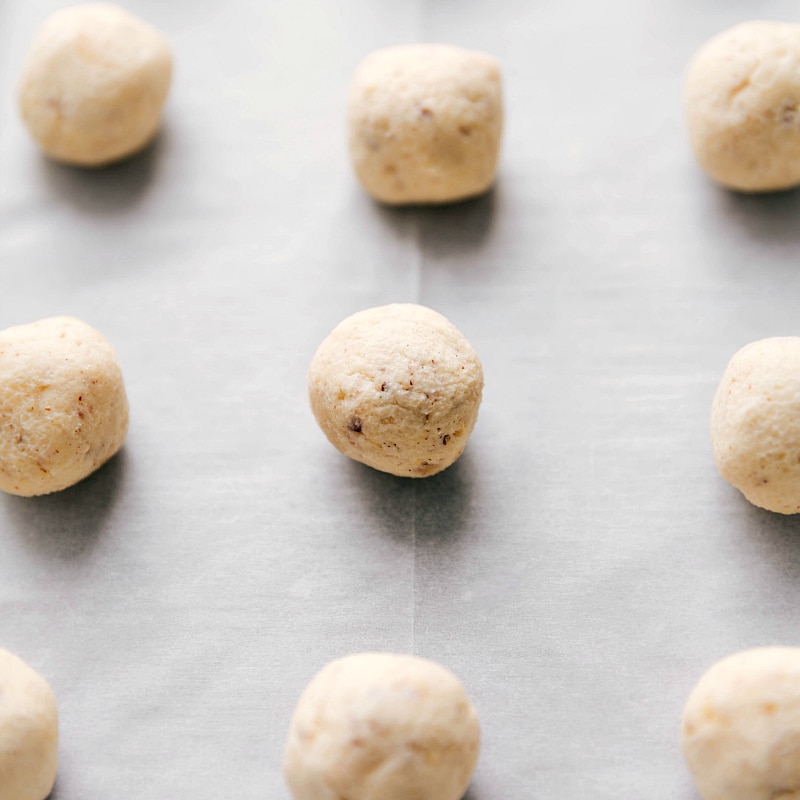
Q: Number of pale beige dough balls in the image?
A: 9